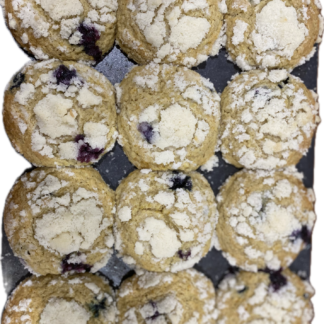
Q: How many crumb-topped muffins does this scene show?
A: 12